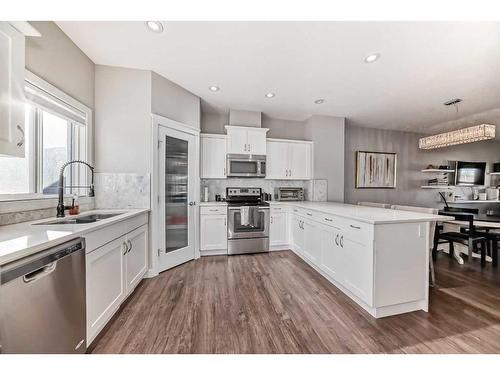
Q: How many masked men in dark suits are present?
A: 0